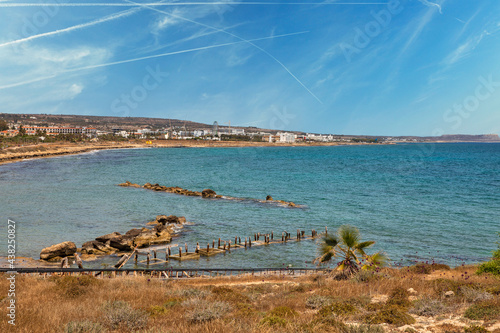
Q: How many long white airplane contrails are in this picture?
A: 4